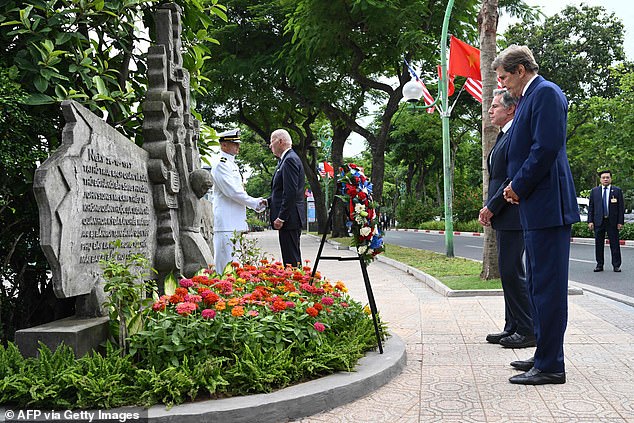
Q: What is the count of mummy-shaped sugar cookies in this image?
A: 0